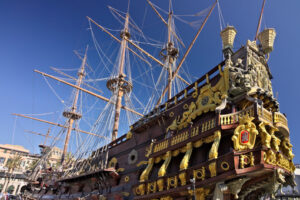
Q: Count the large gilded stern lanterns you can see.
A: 2